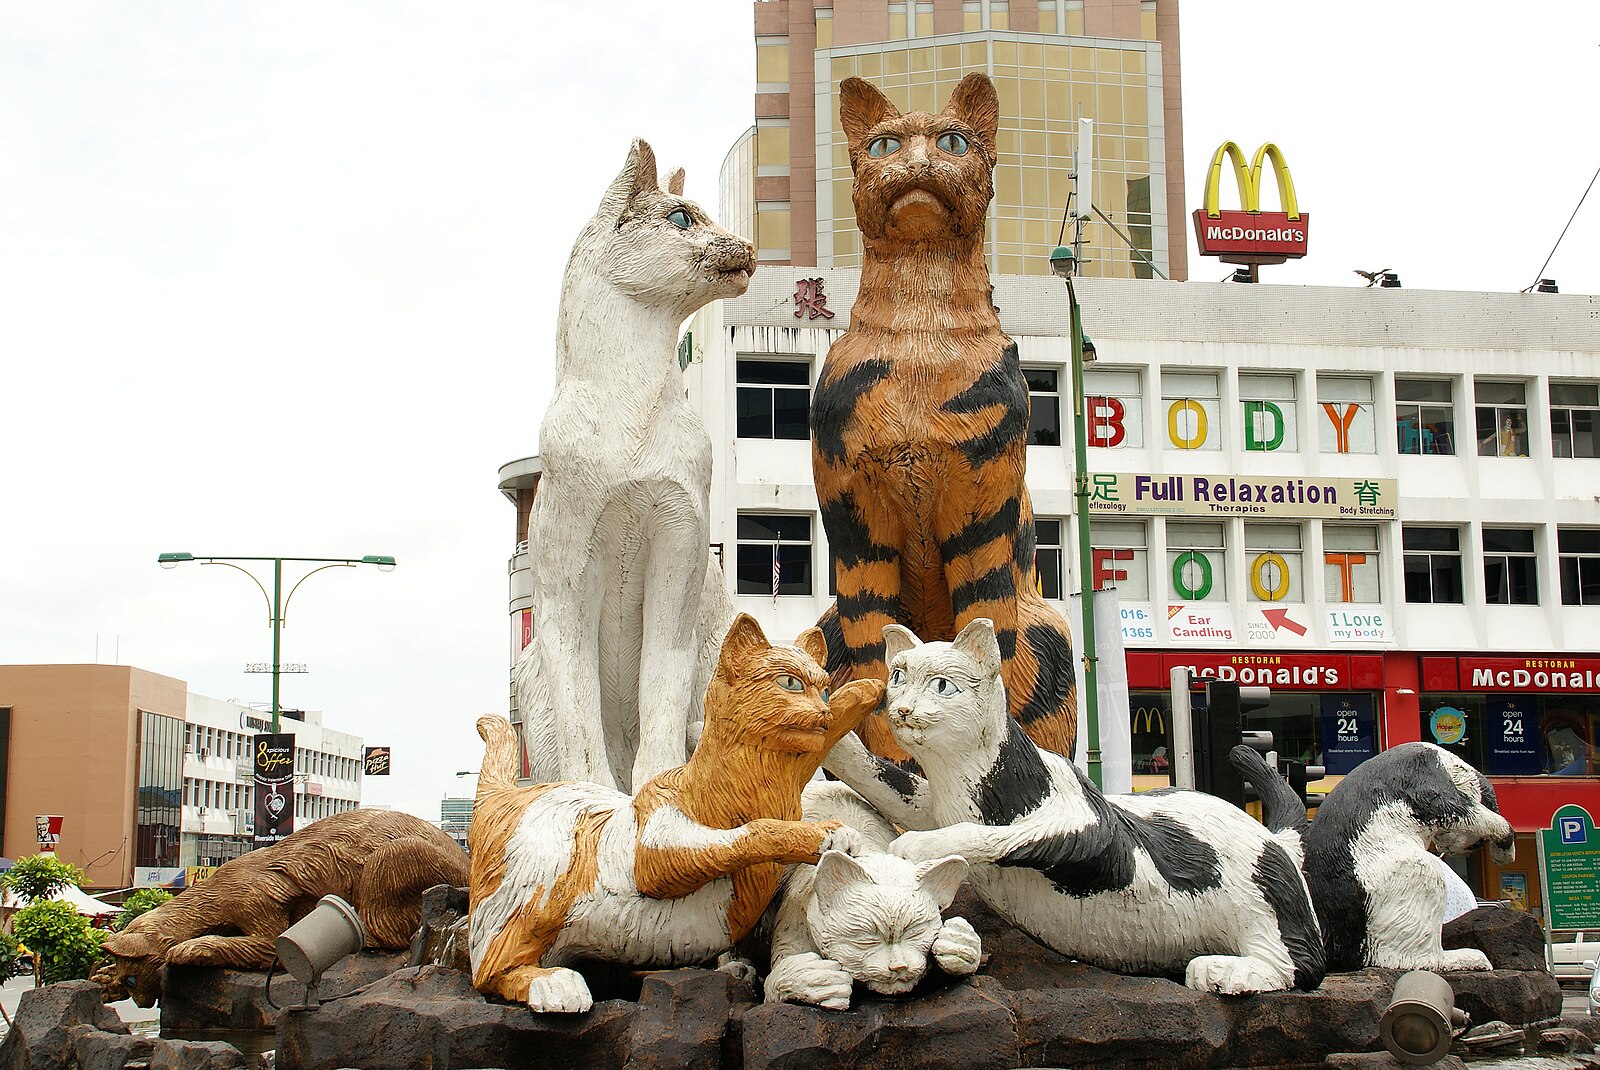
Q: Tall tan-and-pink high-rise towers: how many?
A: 1